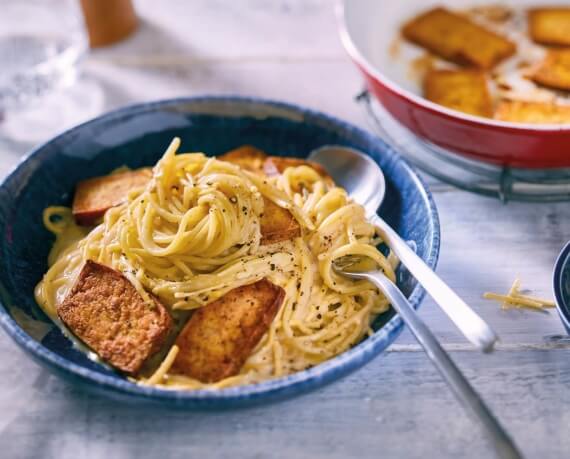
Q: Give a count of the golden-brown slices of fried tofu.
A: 11